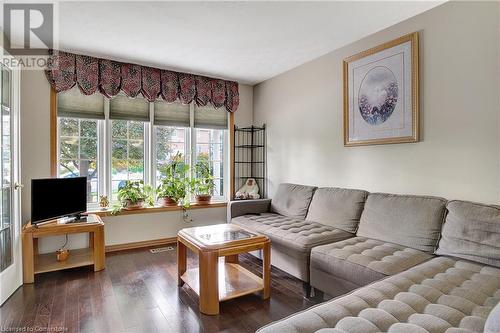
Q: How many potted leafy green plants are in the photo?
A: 3